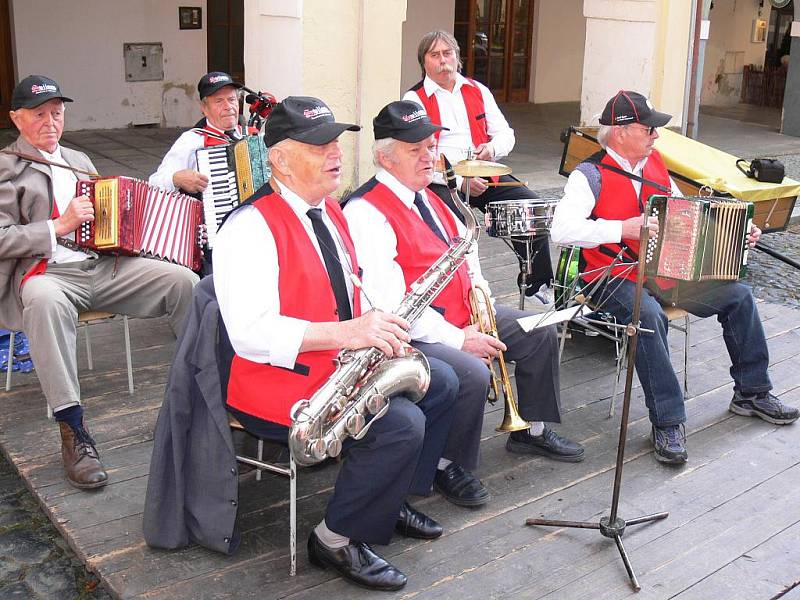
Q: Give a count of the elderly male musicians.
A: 6